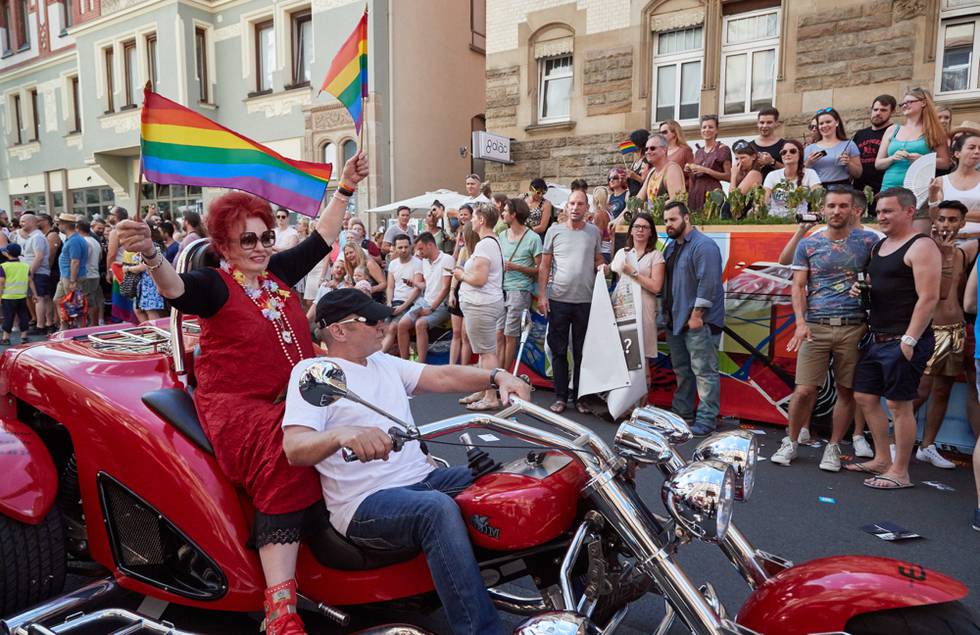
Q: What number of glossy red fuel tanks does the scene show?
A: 1